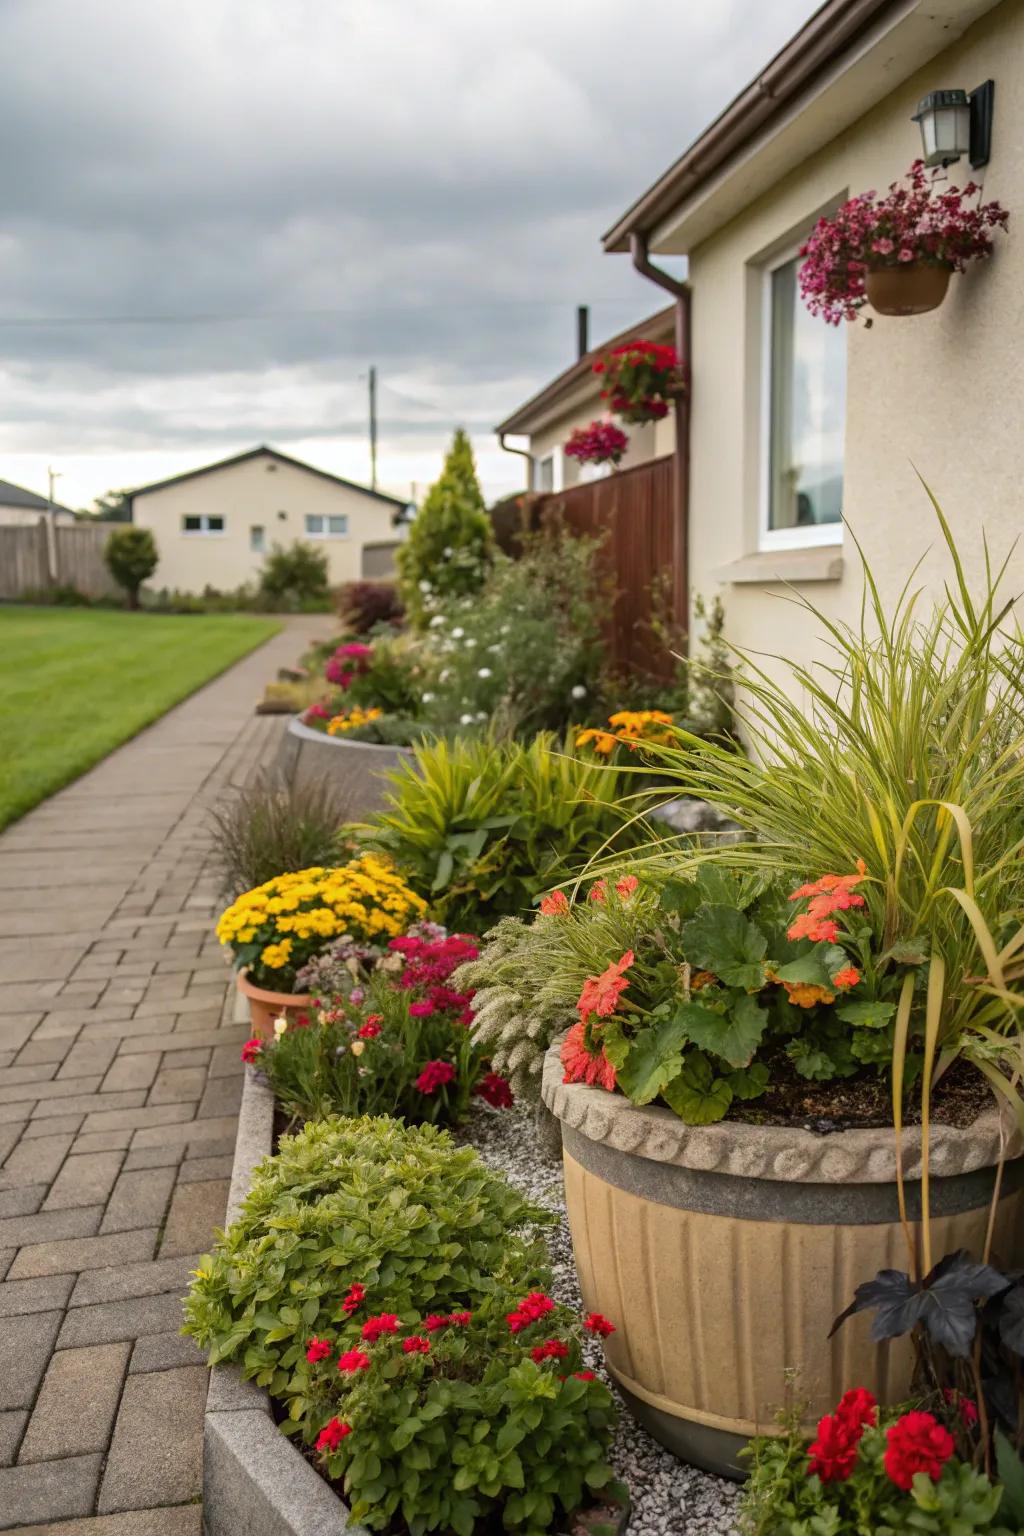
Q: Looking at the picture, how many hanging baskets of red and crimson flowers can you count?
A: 3